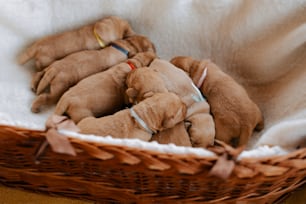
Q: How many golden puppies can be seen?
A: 7